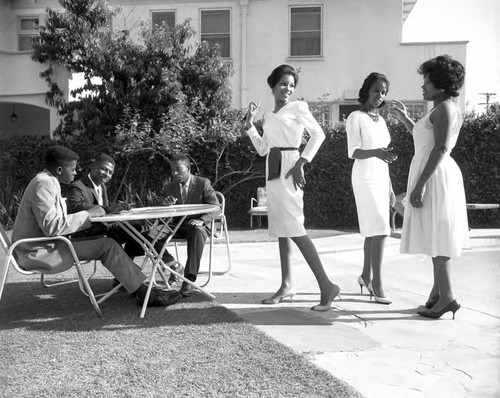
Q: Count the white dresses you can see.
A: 3